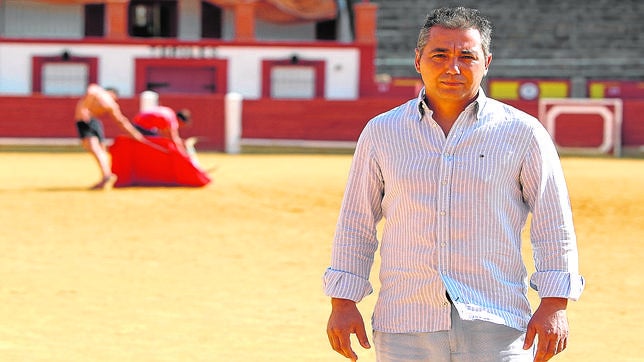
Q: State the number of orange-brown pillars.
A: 3